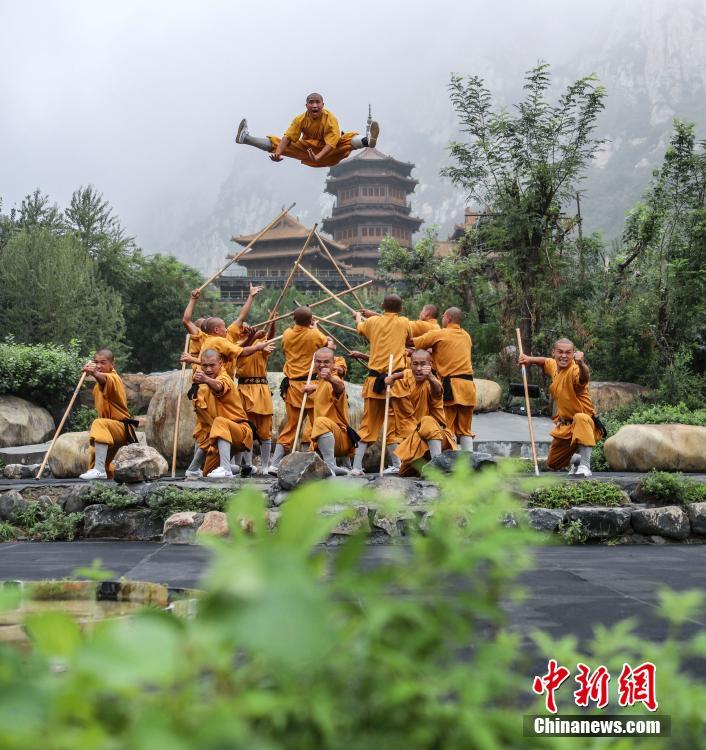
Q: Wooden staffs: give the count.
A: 13